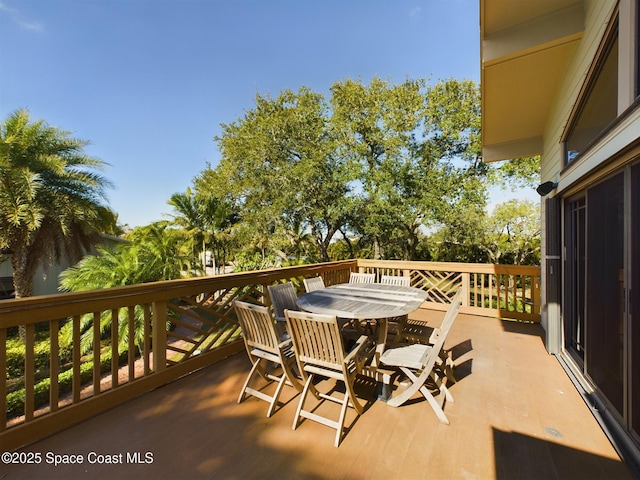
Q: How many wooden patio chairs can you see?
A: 8